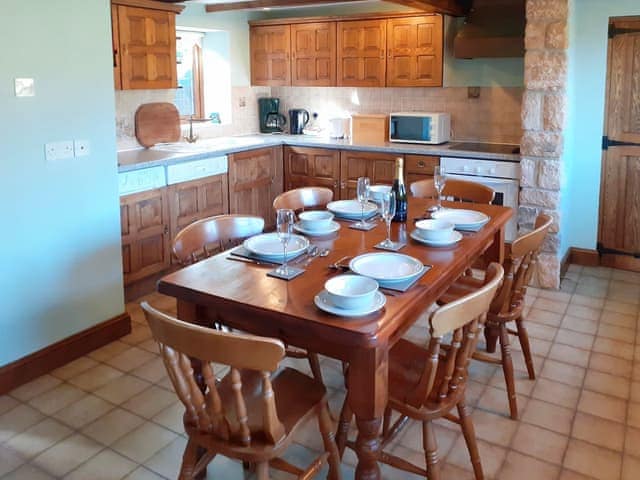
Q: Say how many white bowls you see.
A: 4